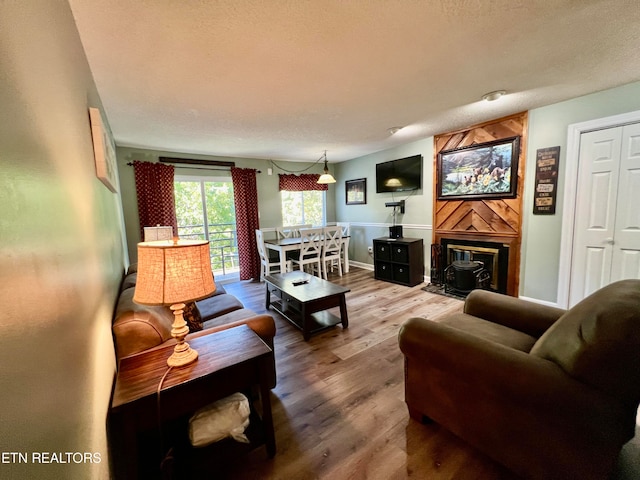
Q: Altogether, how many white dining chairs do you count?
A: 6